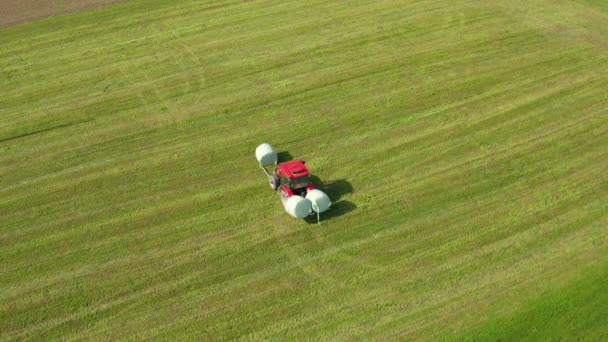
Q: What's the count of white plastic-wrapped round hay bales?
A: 3